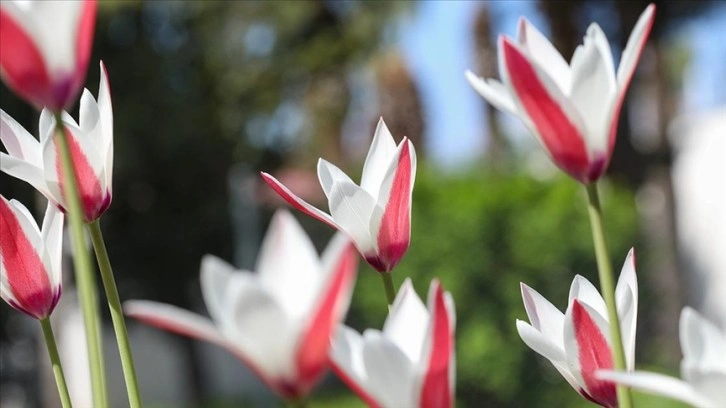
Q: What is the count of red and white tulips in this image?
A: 9